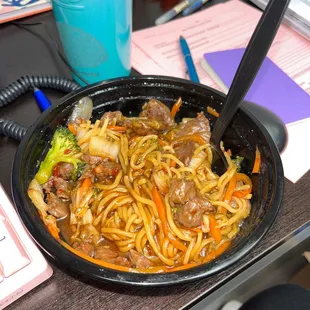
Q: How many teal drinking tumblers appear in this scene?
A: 1